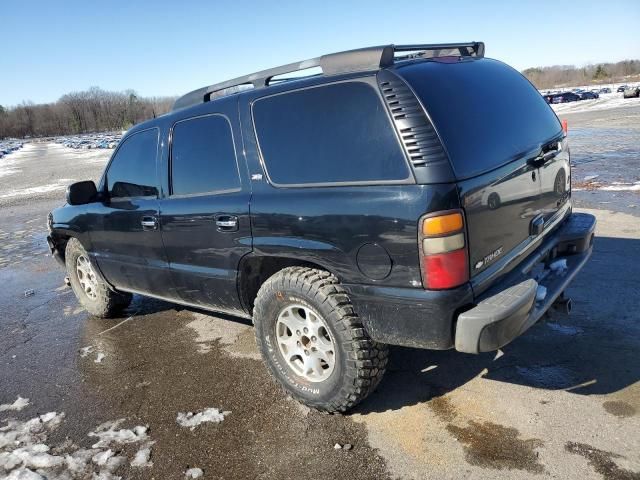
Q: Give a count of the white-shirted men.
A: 0